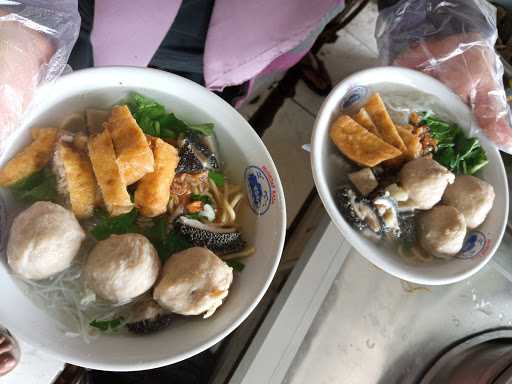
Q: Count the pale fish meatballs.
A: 6